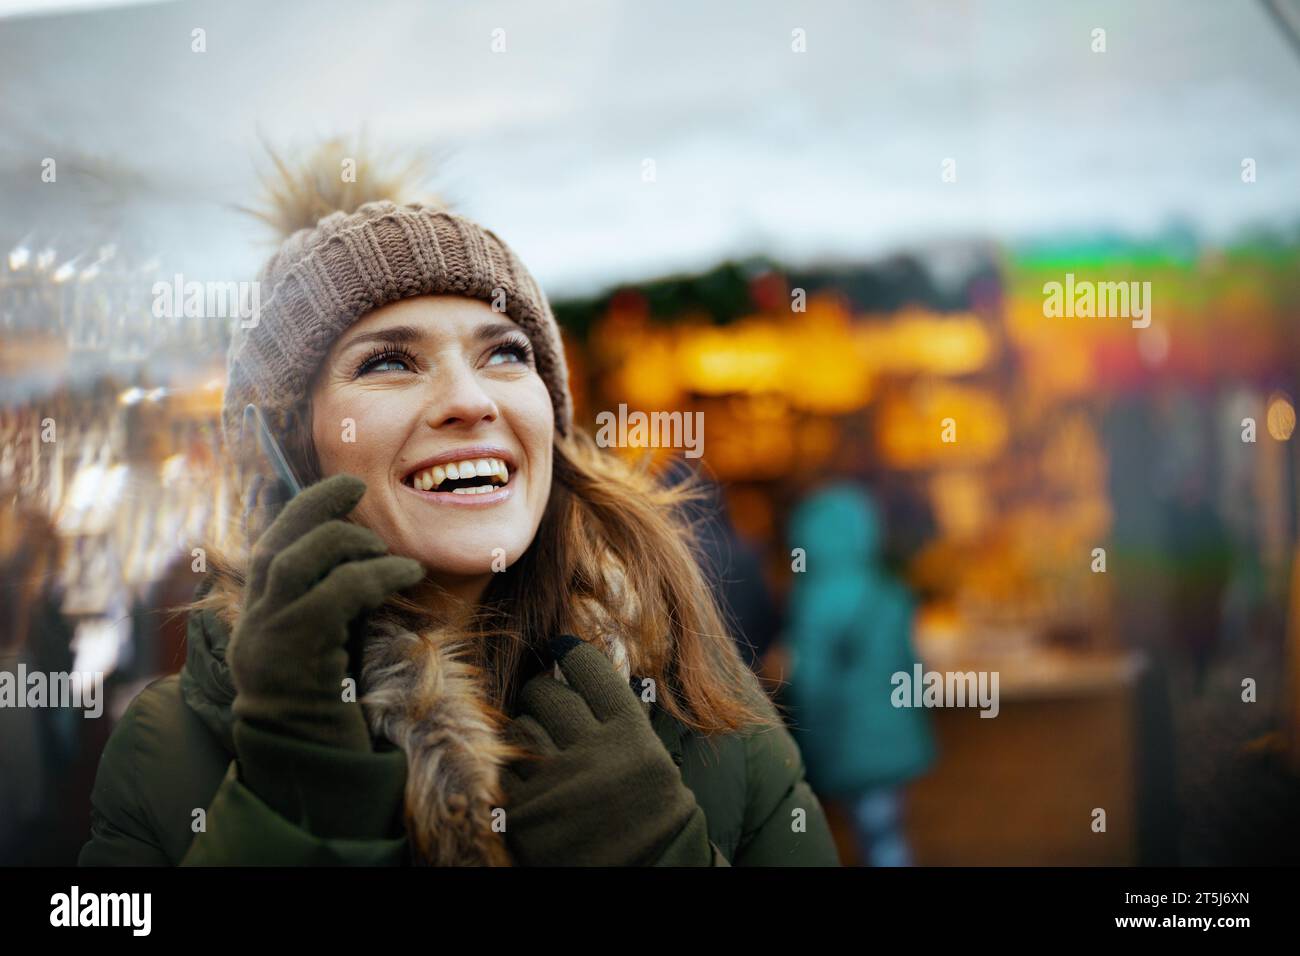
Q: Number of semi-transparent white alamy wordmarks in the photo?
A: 5